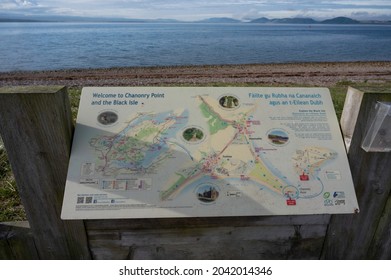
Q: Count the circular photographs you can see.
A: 5